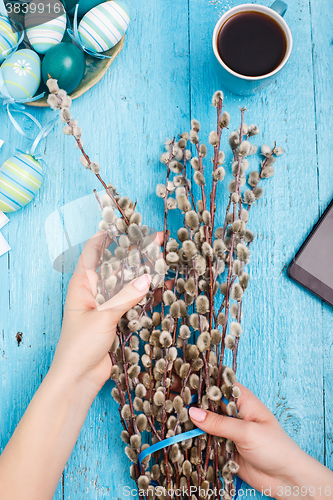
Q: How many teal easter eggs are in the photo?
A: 2